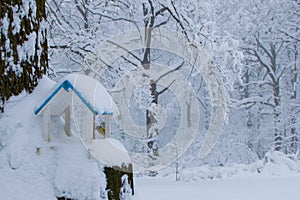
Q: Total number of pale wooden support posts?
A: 4